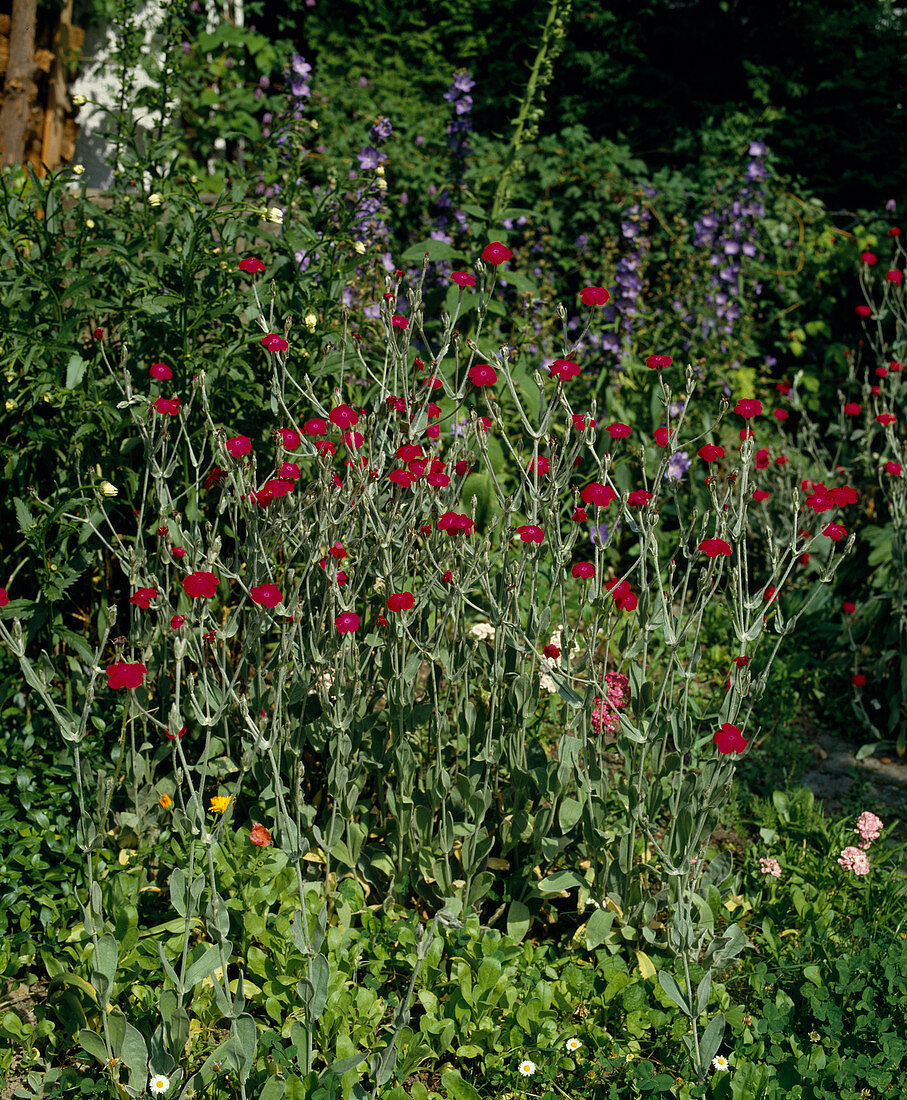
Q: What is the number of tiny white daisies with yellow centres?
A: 4